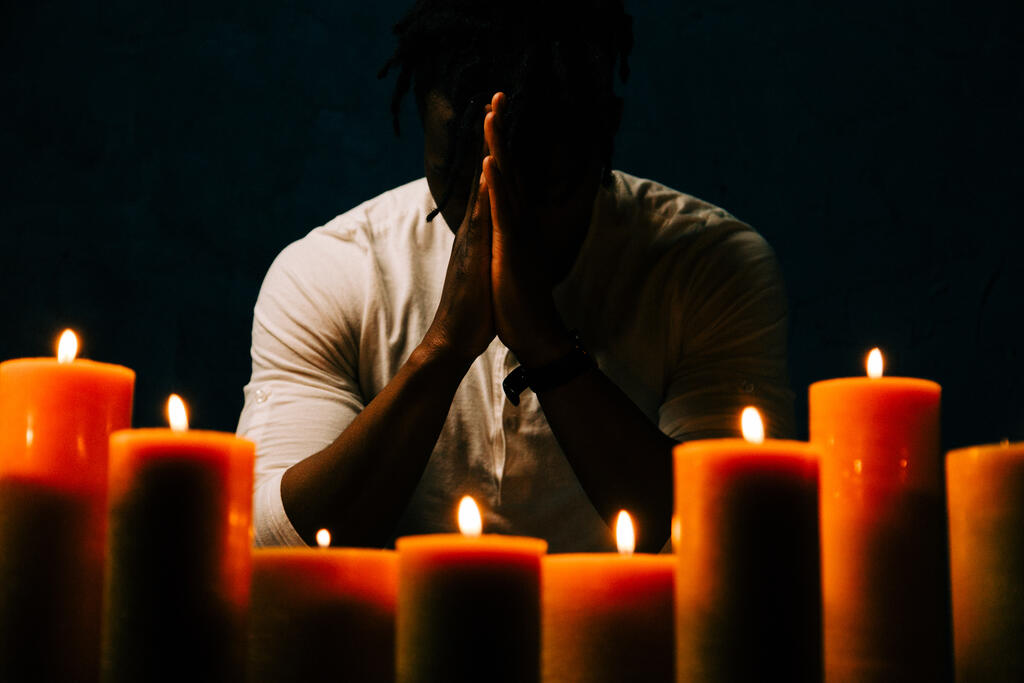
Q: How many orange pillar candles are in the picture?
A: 8